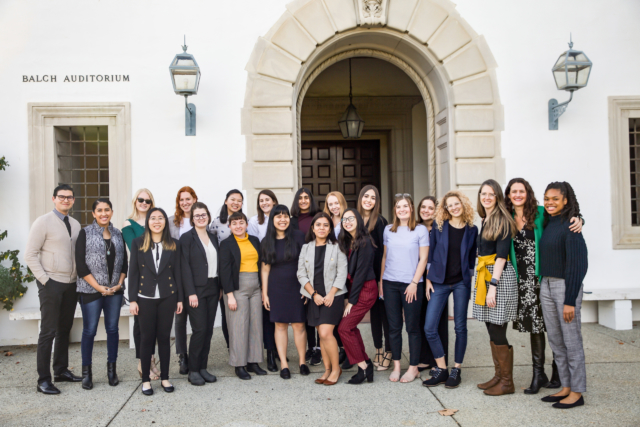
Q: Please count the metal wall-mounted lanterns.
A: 2